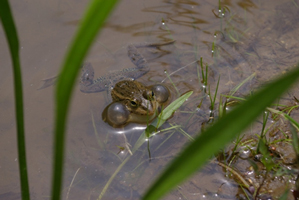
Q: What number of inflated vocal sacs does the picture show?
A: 2